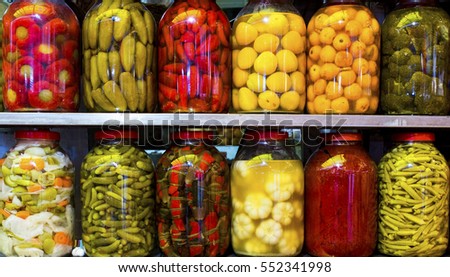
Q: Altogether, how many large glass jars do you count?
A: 12